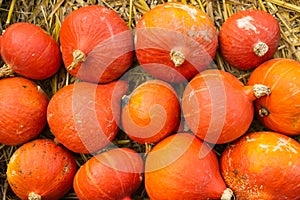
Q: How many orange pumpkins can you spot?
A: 13